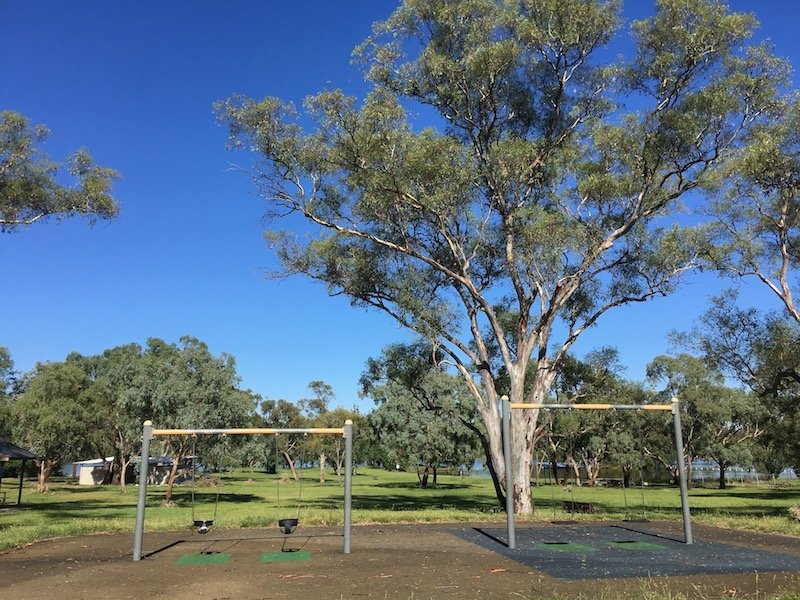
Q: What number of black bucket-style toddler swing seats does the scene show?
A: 2